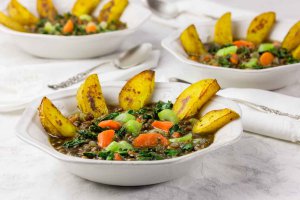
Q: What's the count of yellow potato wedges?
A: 15